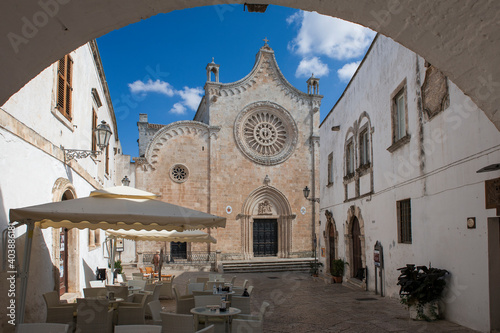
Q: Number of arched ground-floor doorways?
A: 4